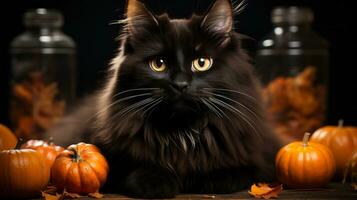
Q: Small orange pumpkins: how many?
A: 6